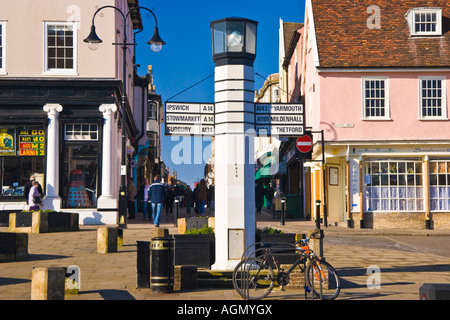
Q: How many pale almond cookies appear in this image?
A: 0